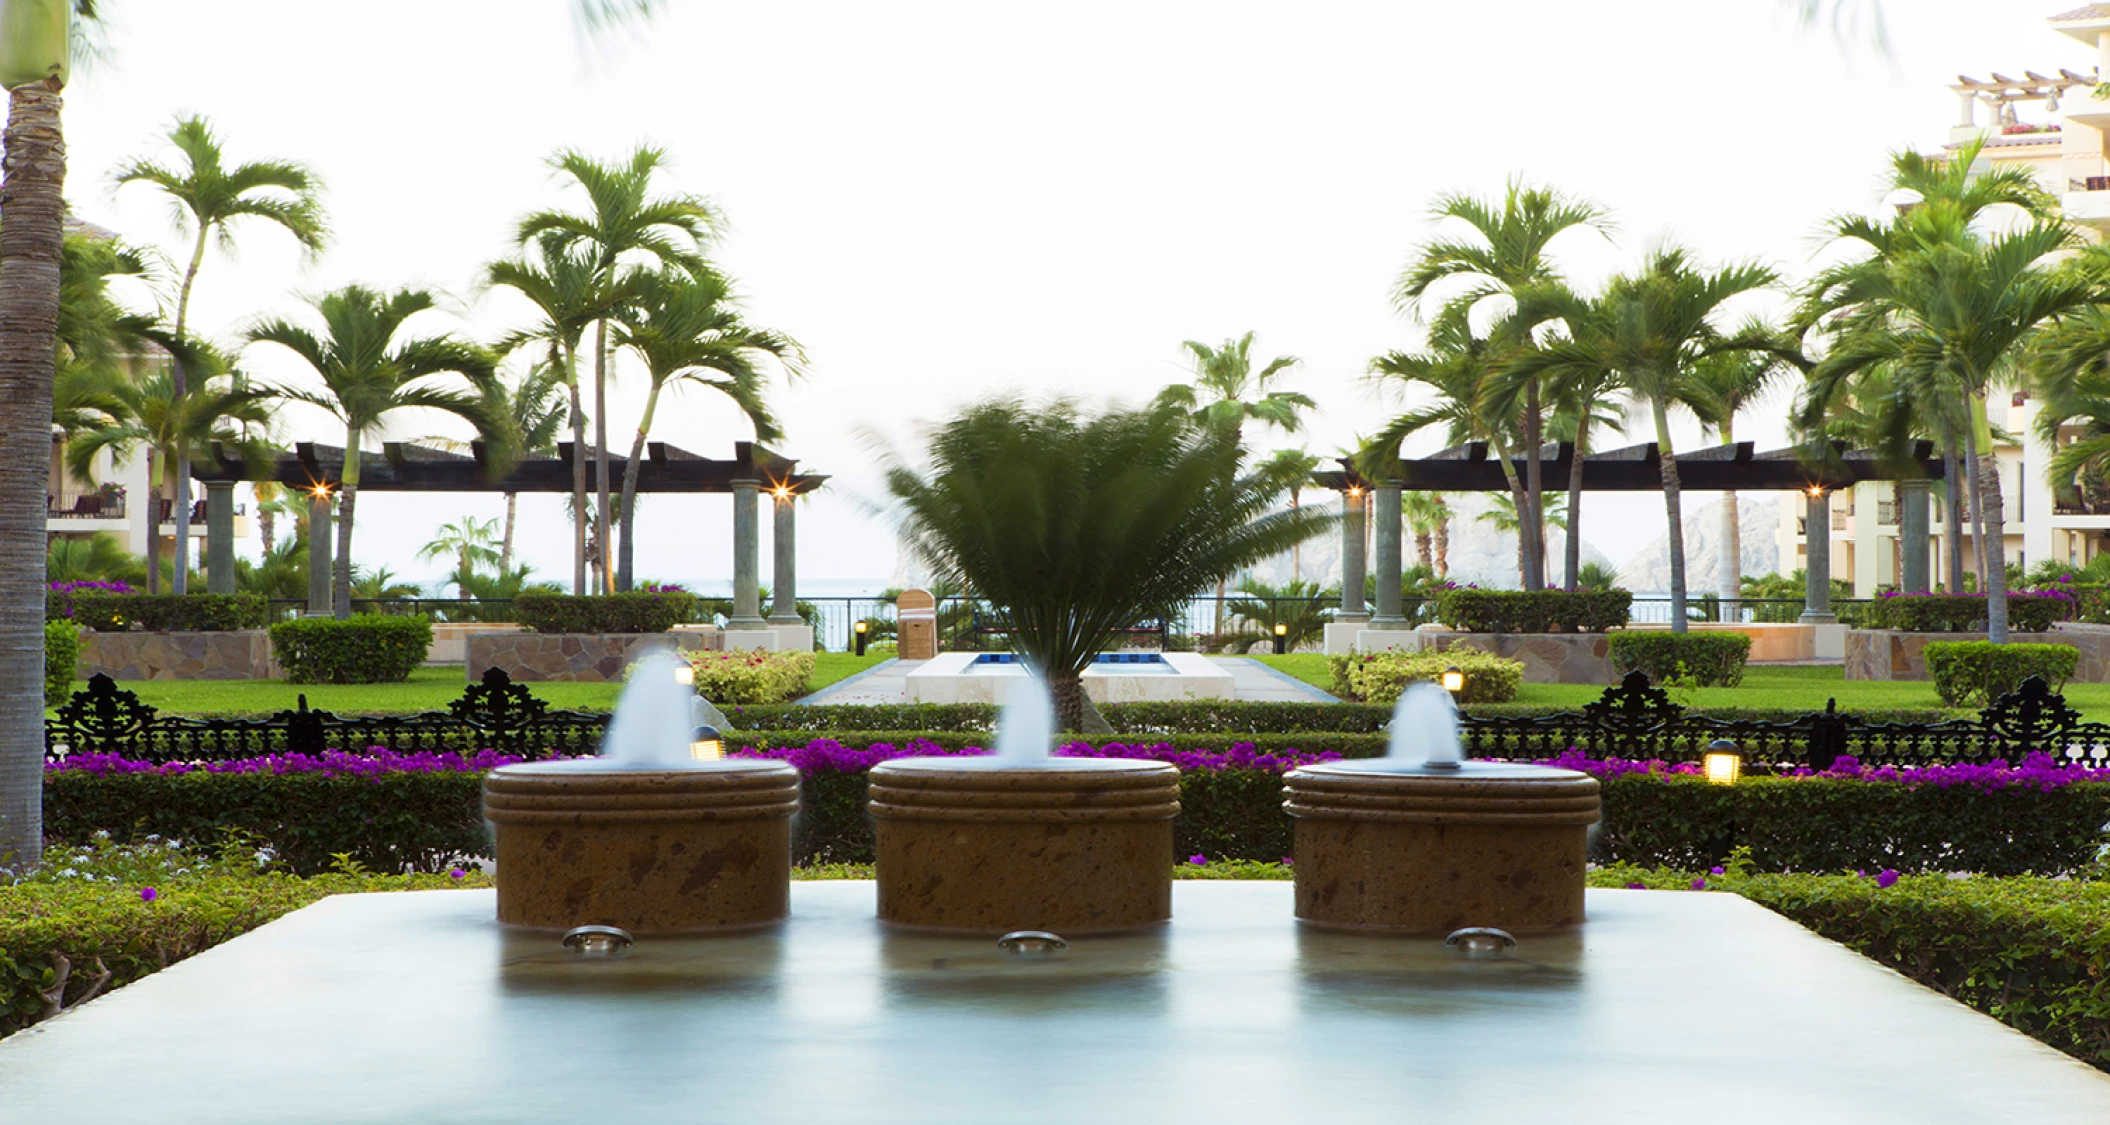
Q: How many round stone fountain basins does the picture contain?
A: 3